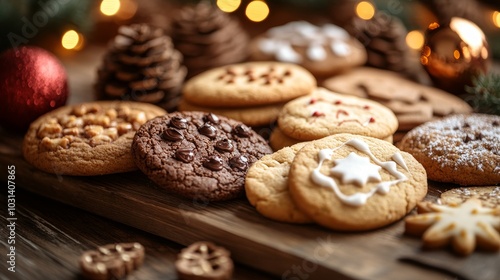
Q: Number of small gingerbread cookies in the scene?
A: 2